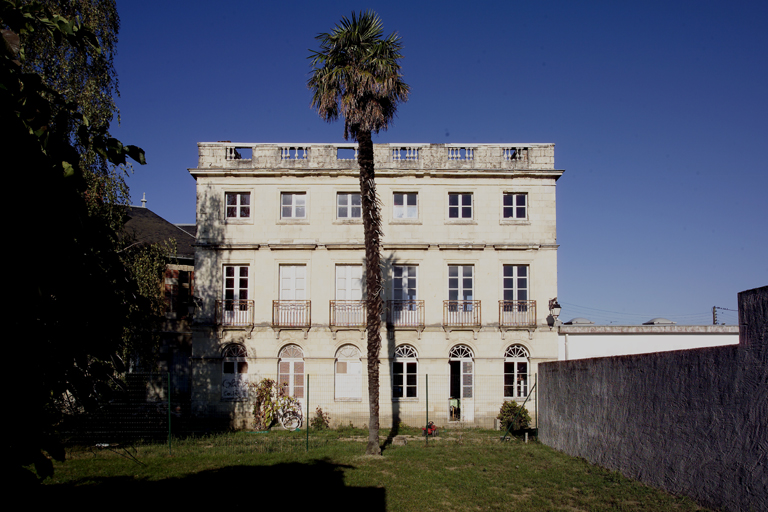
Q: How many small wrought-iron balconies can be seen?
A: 6